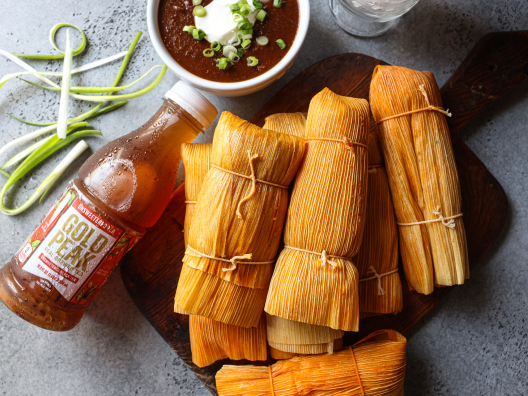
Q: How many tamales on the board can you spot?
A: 7